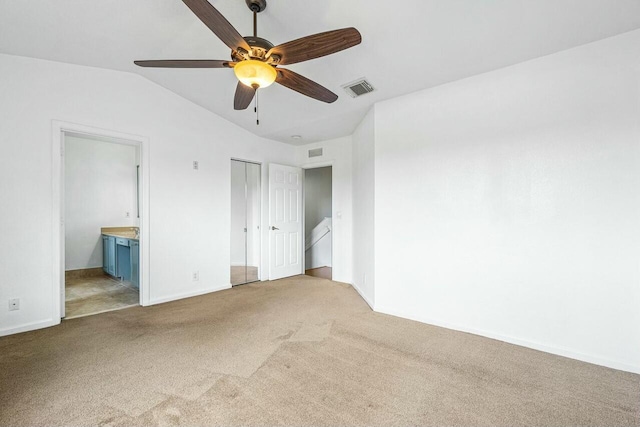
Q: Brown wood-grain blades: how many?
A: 5